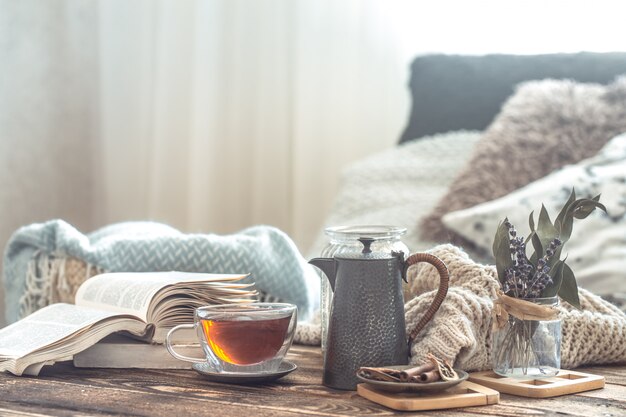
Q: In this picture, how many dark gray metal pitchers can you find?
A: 1